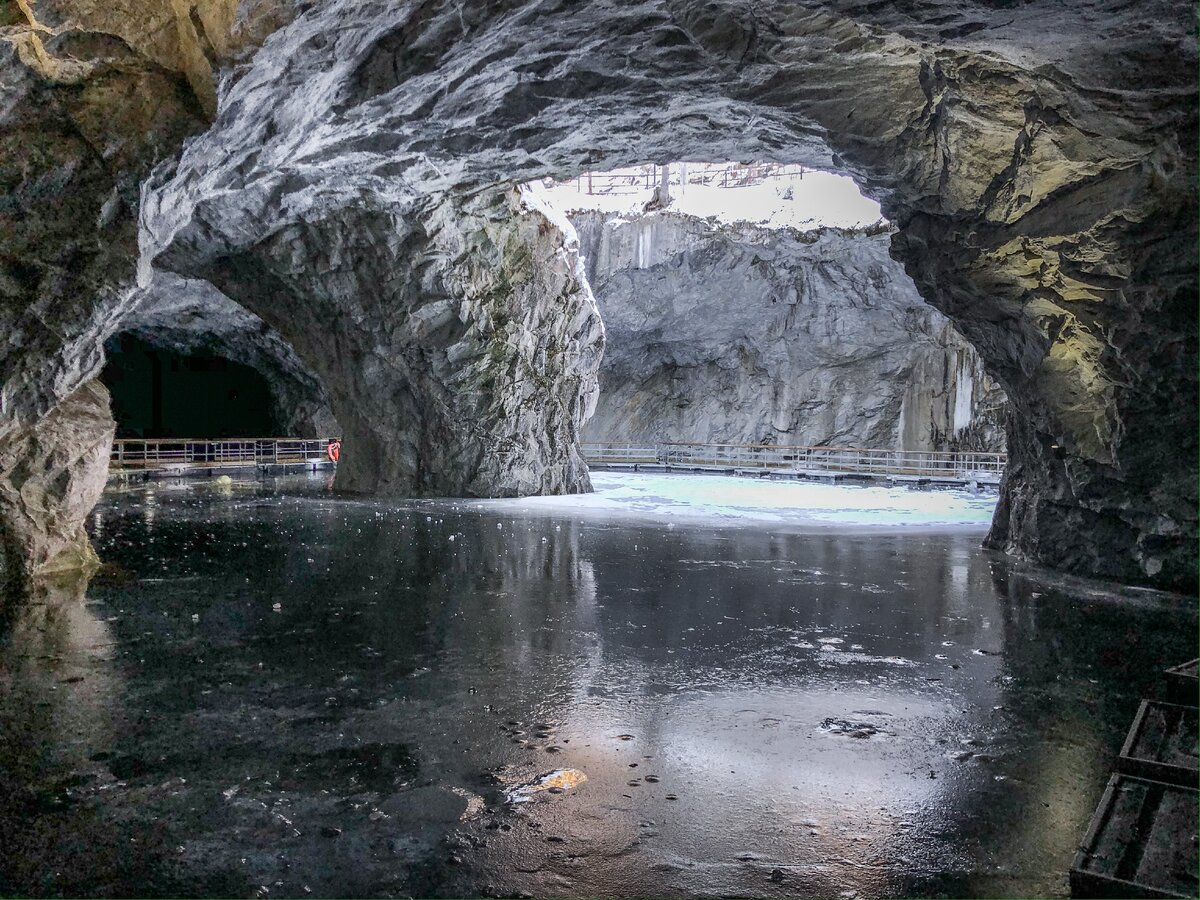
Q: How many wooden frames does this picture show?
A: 3